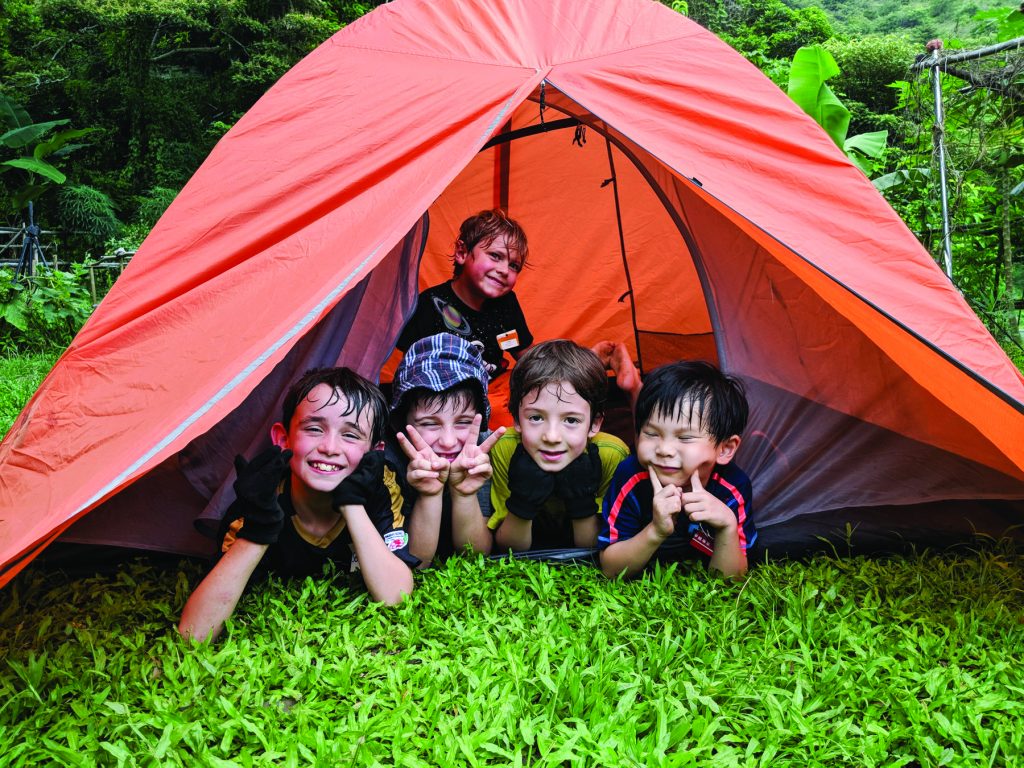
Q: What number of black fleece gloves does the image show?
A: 4